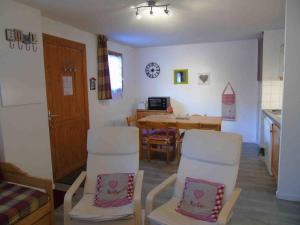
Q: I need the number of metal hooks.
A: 4